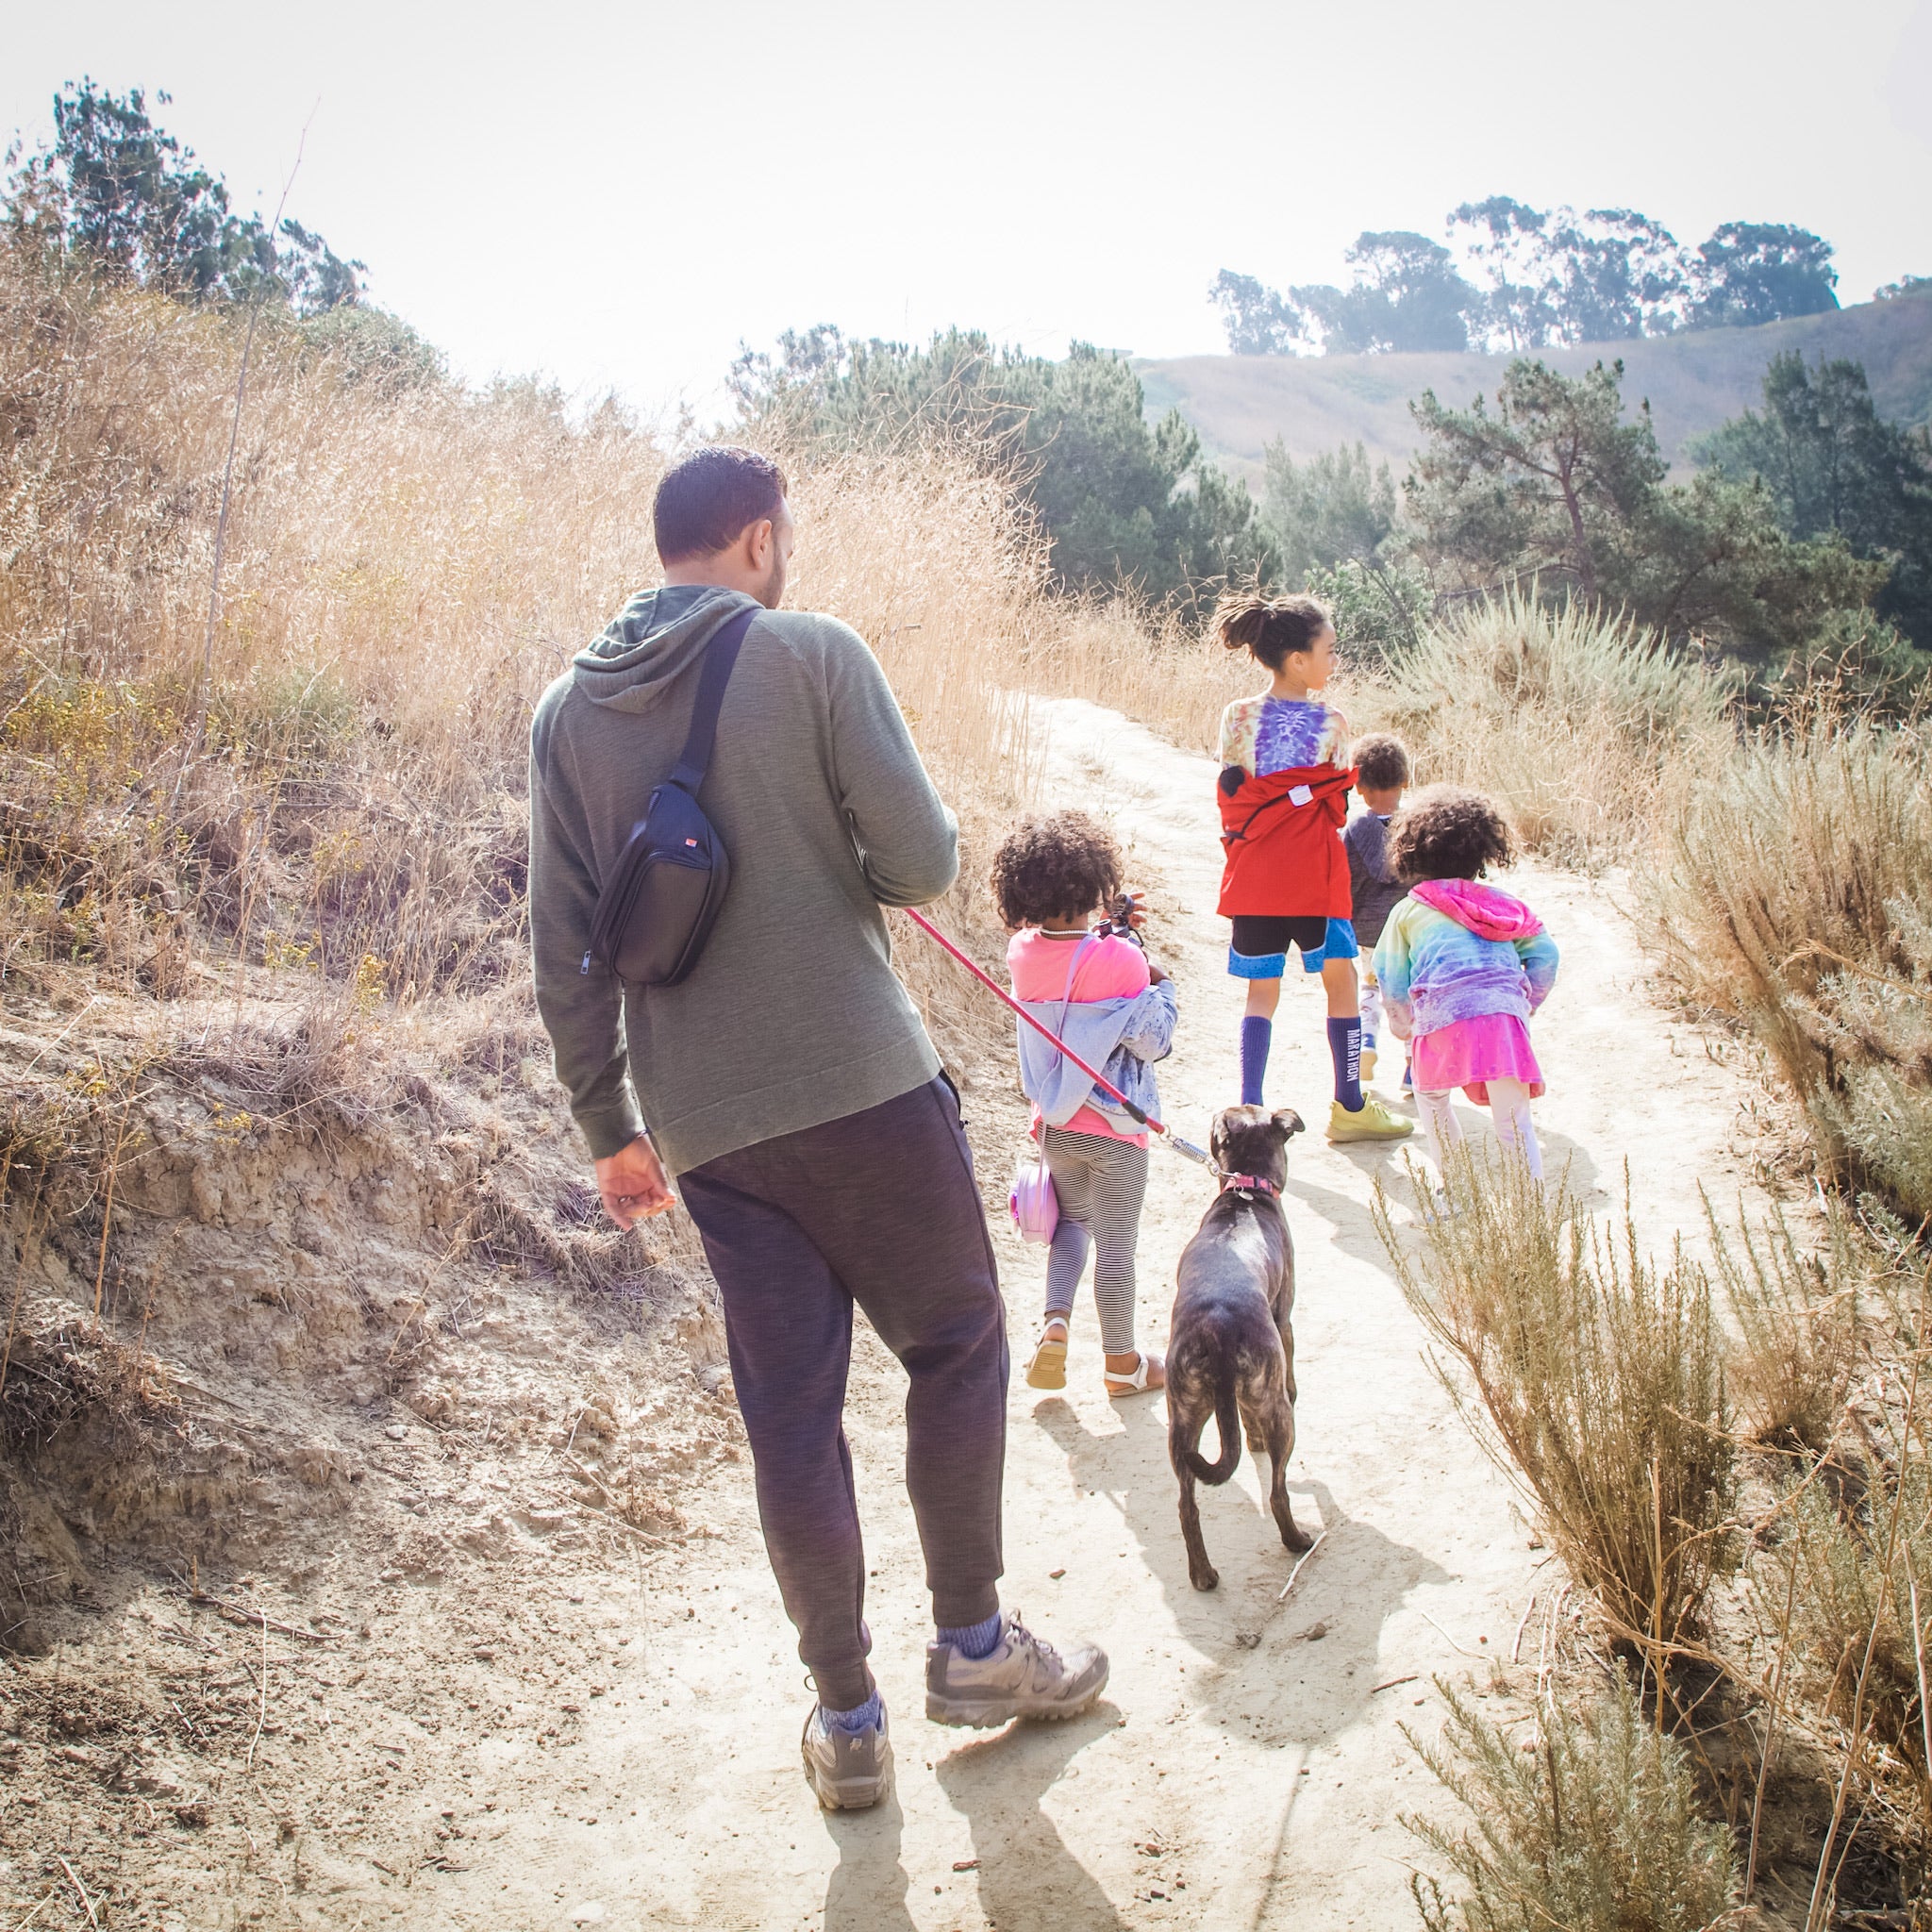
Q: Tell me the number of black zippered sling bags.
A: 1